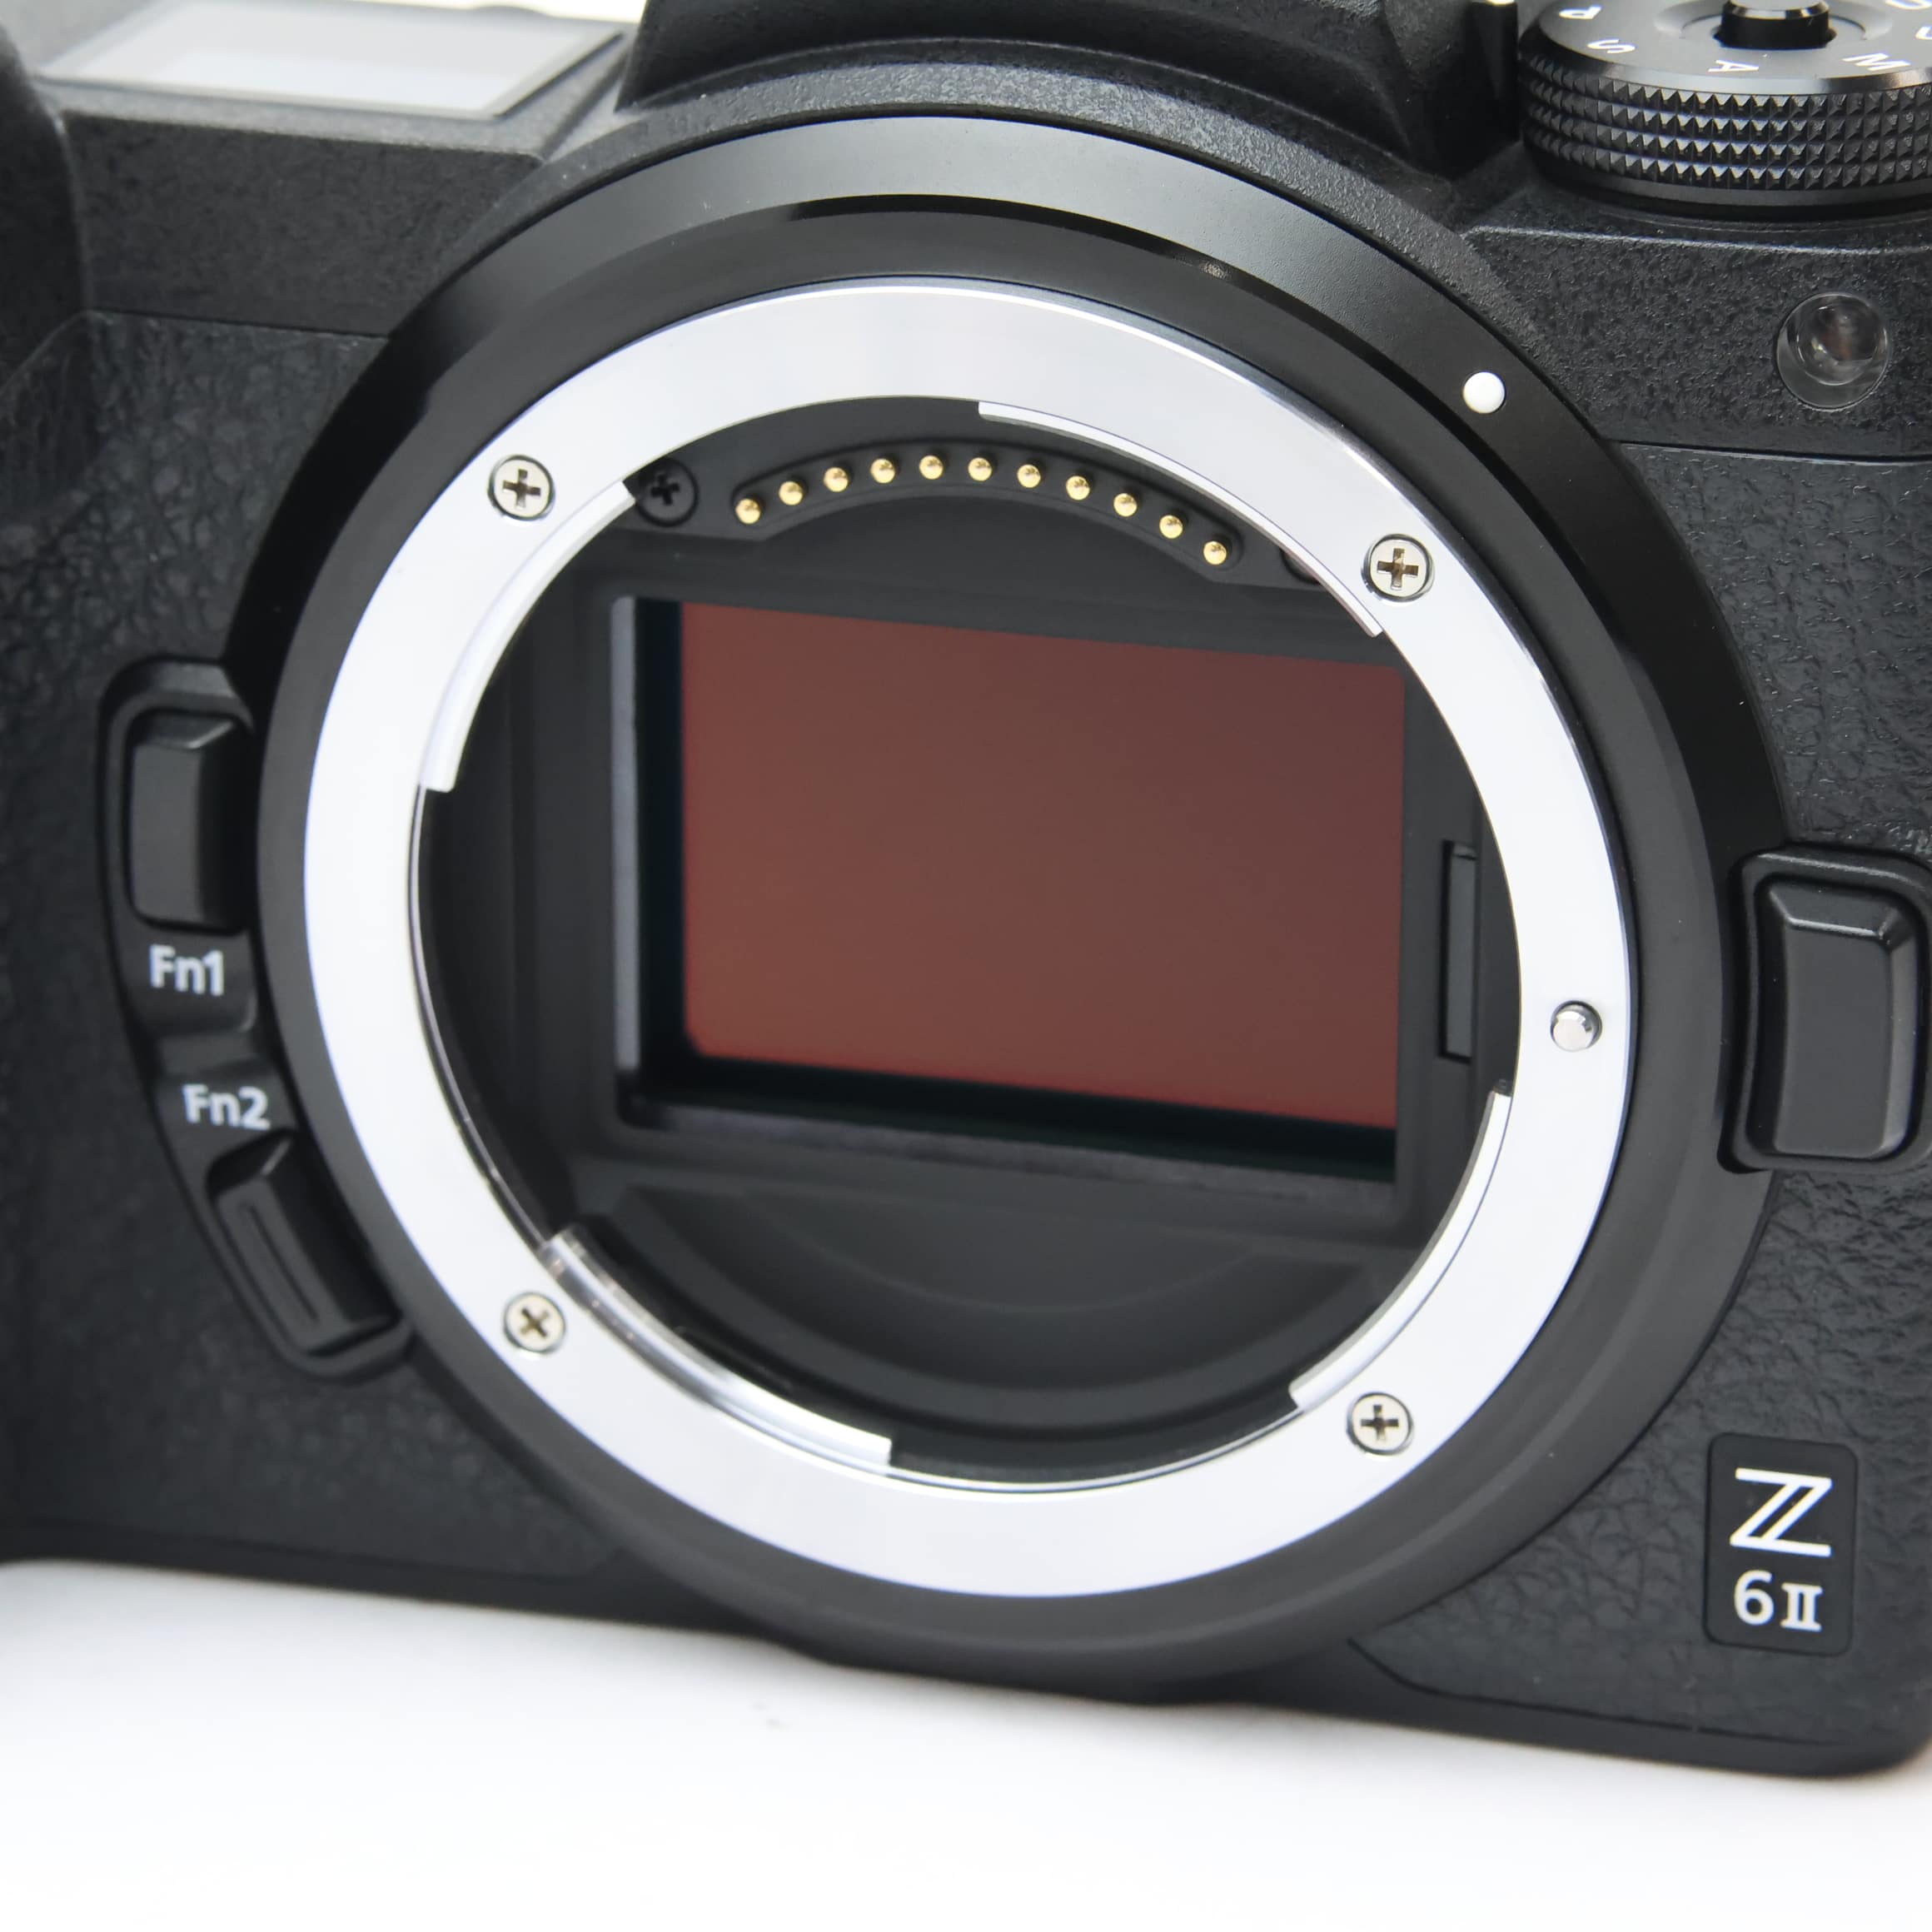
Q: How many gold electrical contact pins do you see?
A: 11